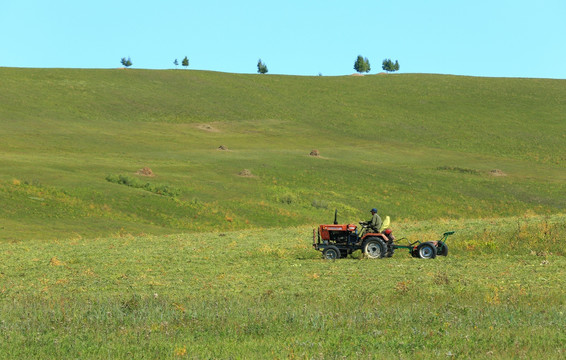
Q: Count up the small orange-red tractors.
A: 1